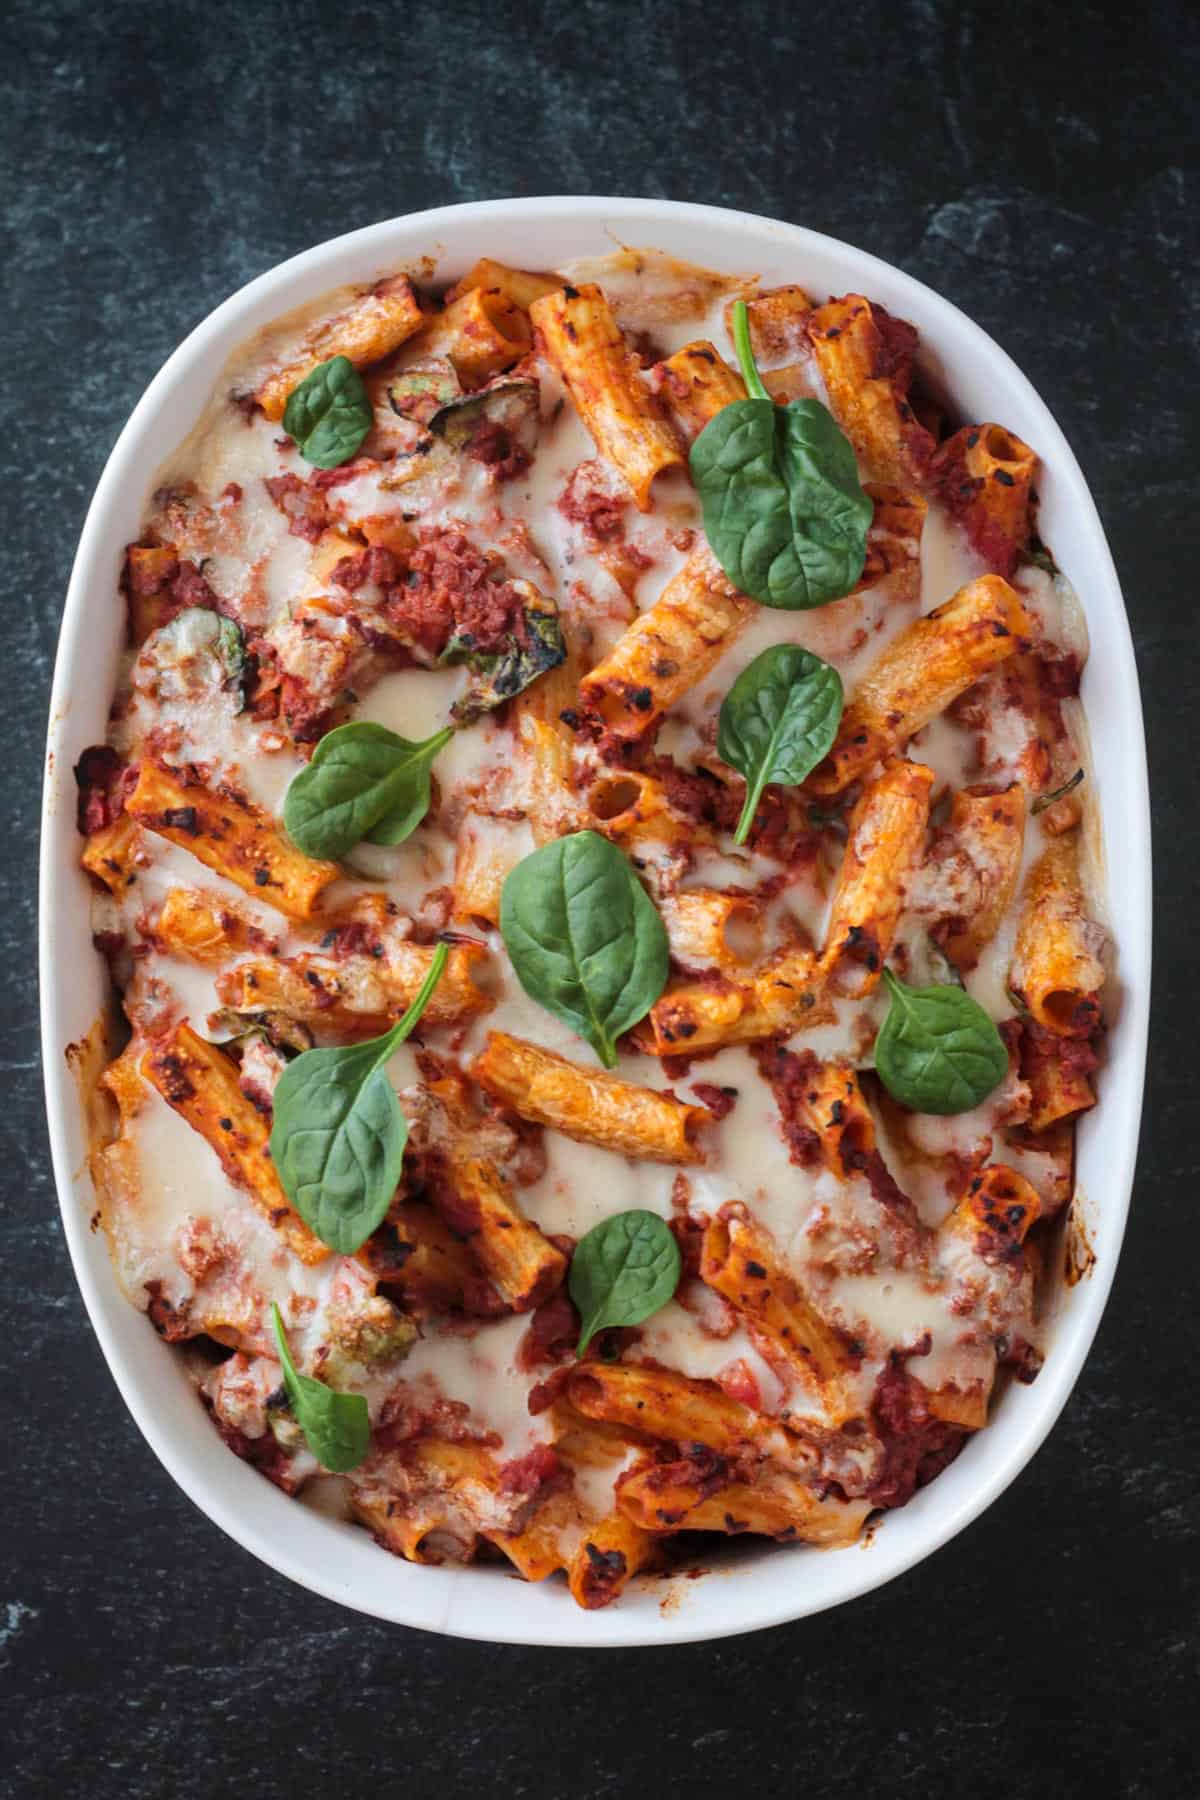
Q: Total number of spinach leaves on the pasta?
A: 9